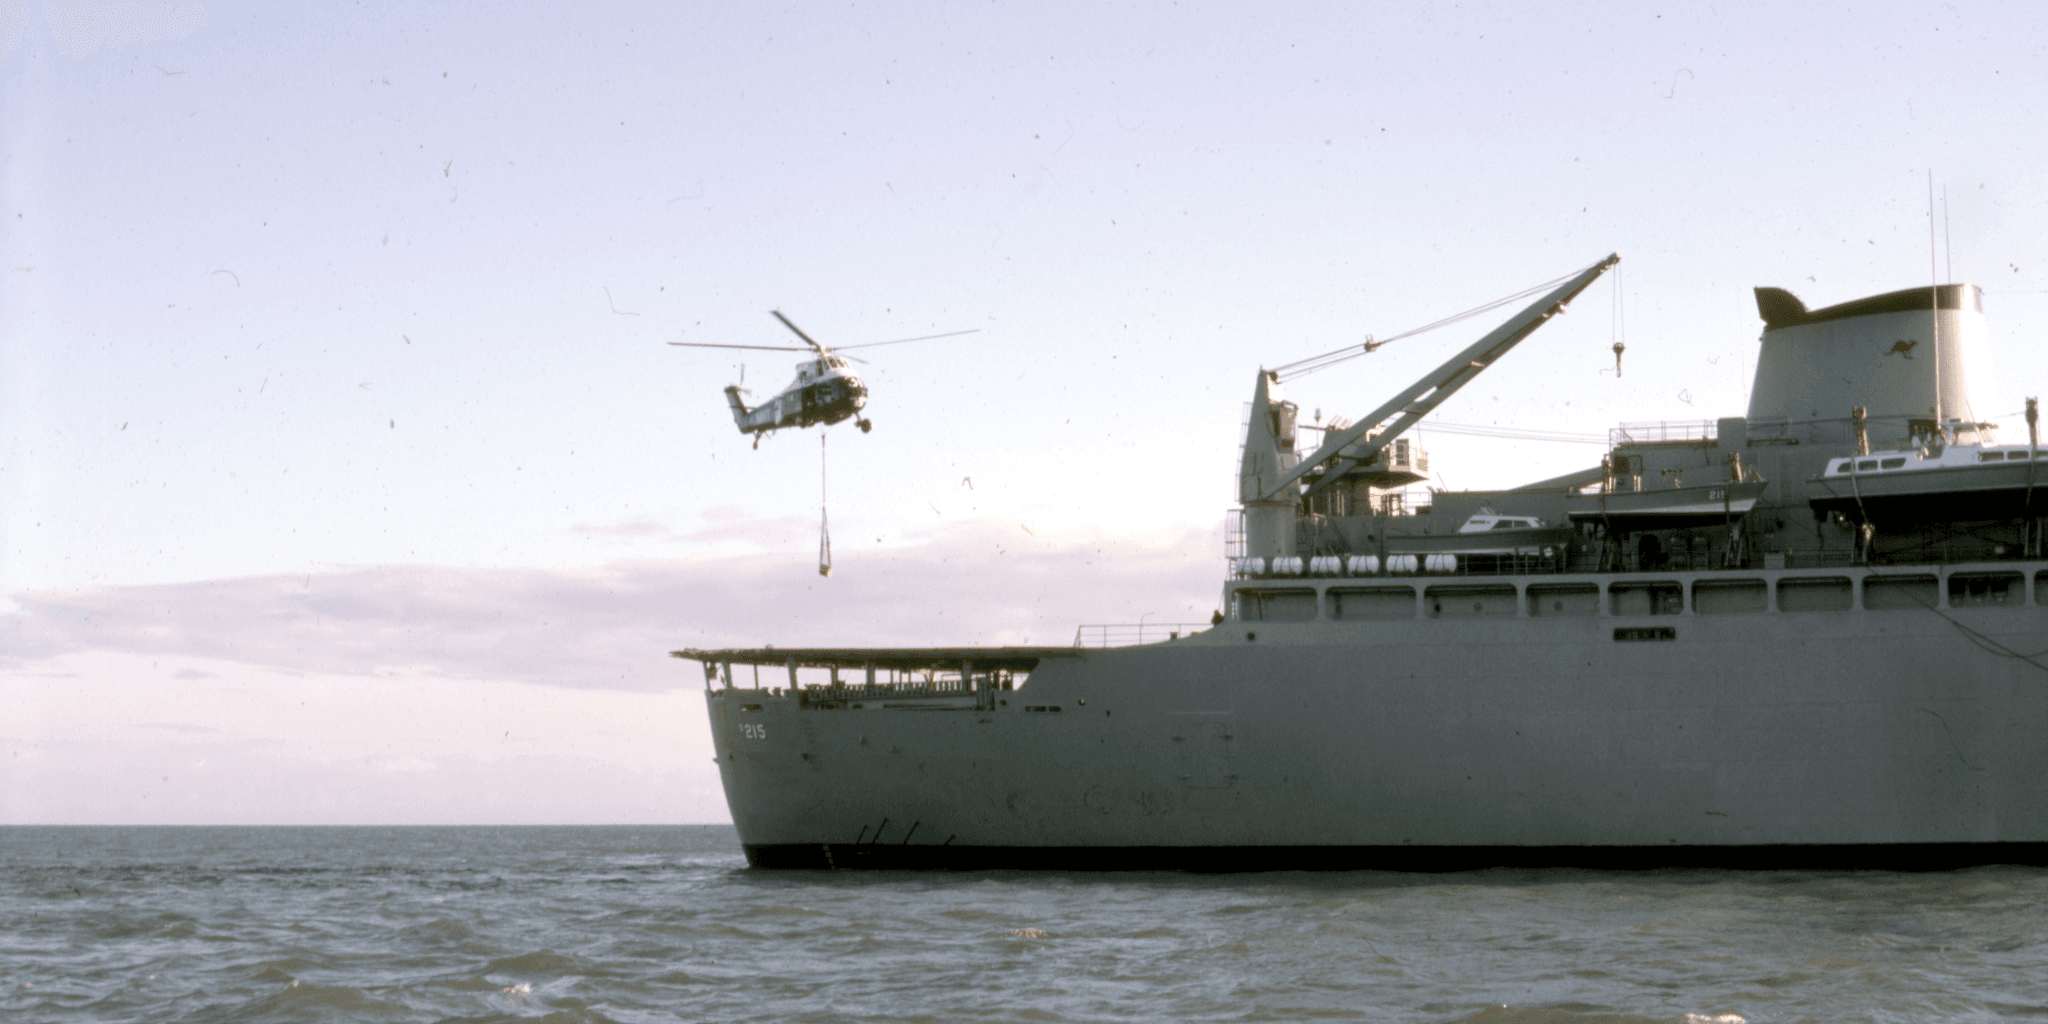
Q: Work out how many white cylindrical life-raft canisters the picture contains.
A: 6